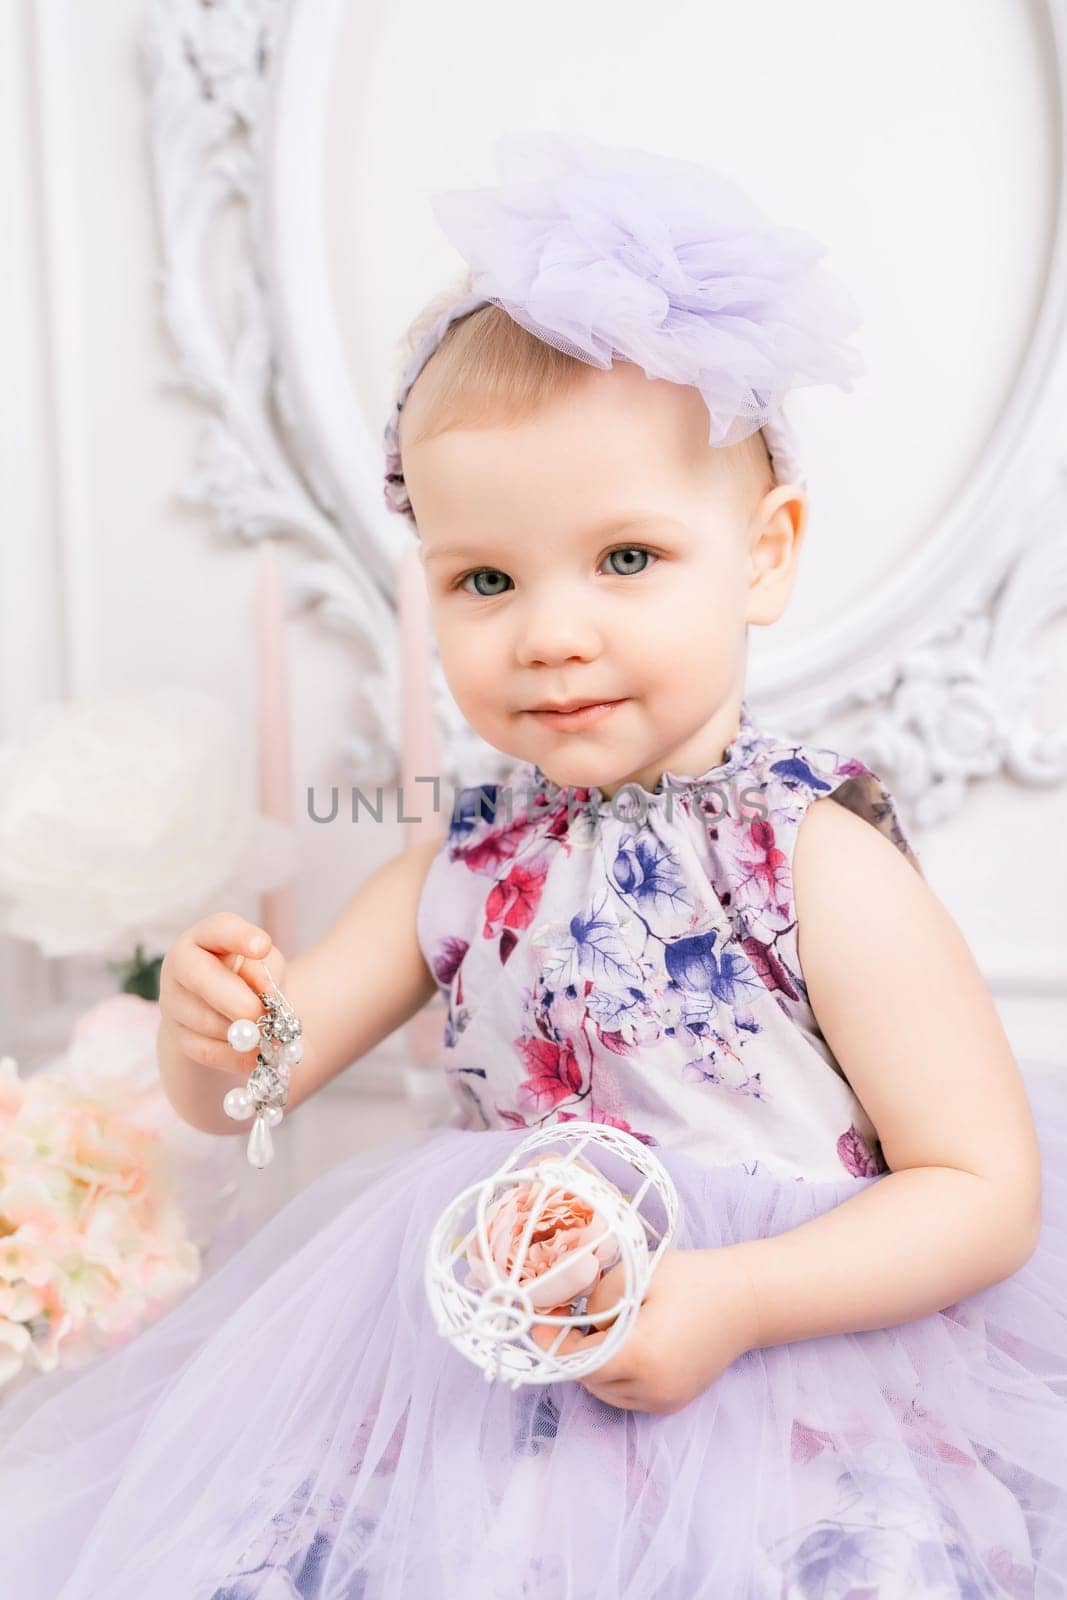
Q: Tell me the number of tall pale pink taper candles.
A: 2